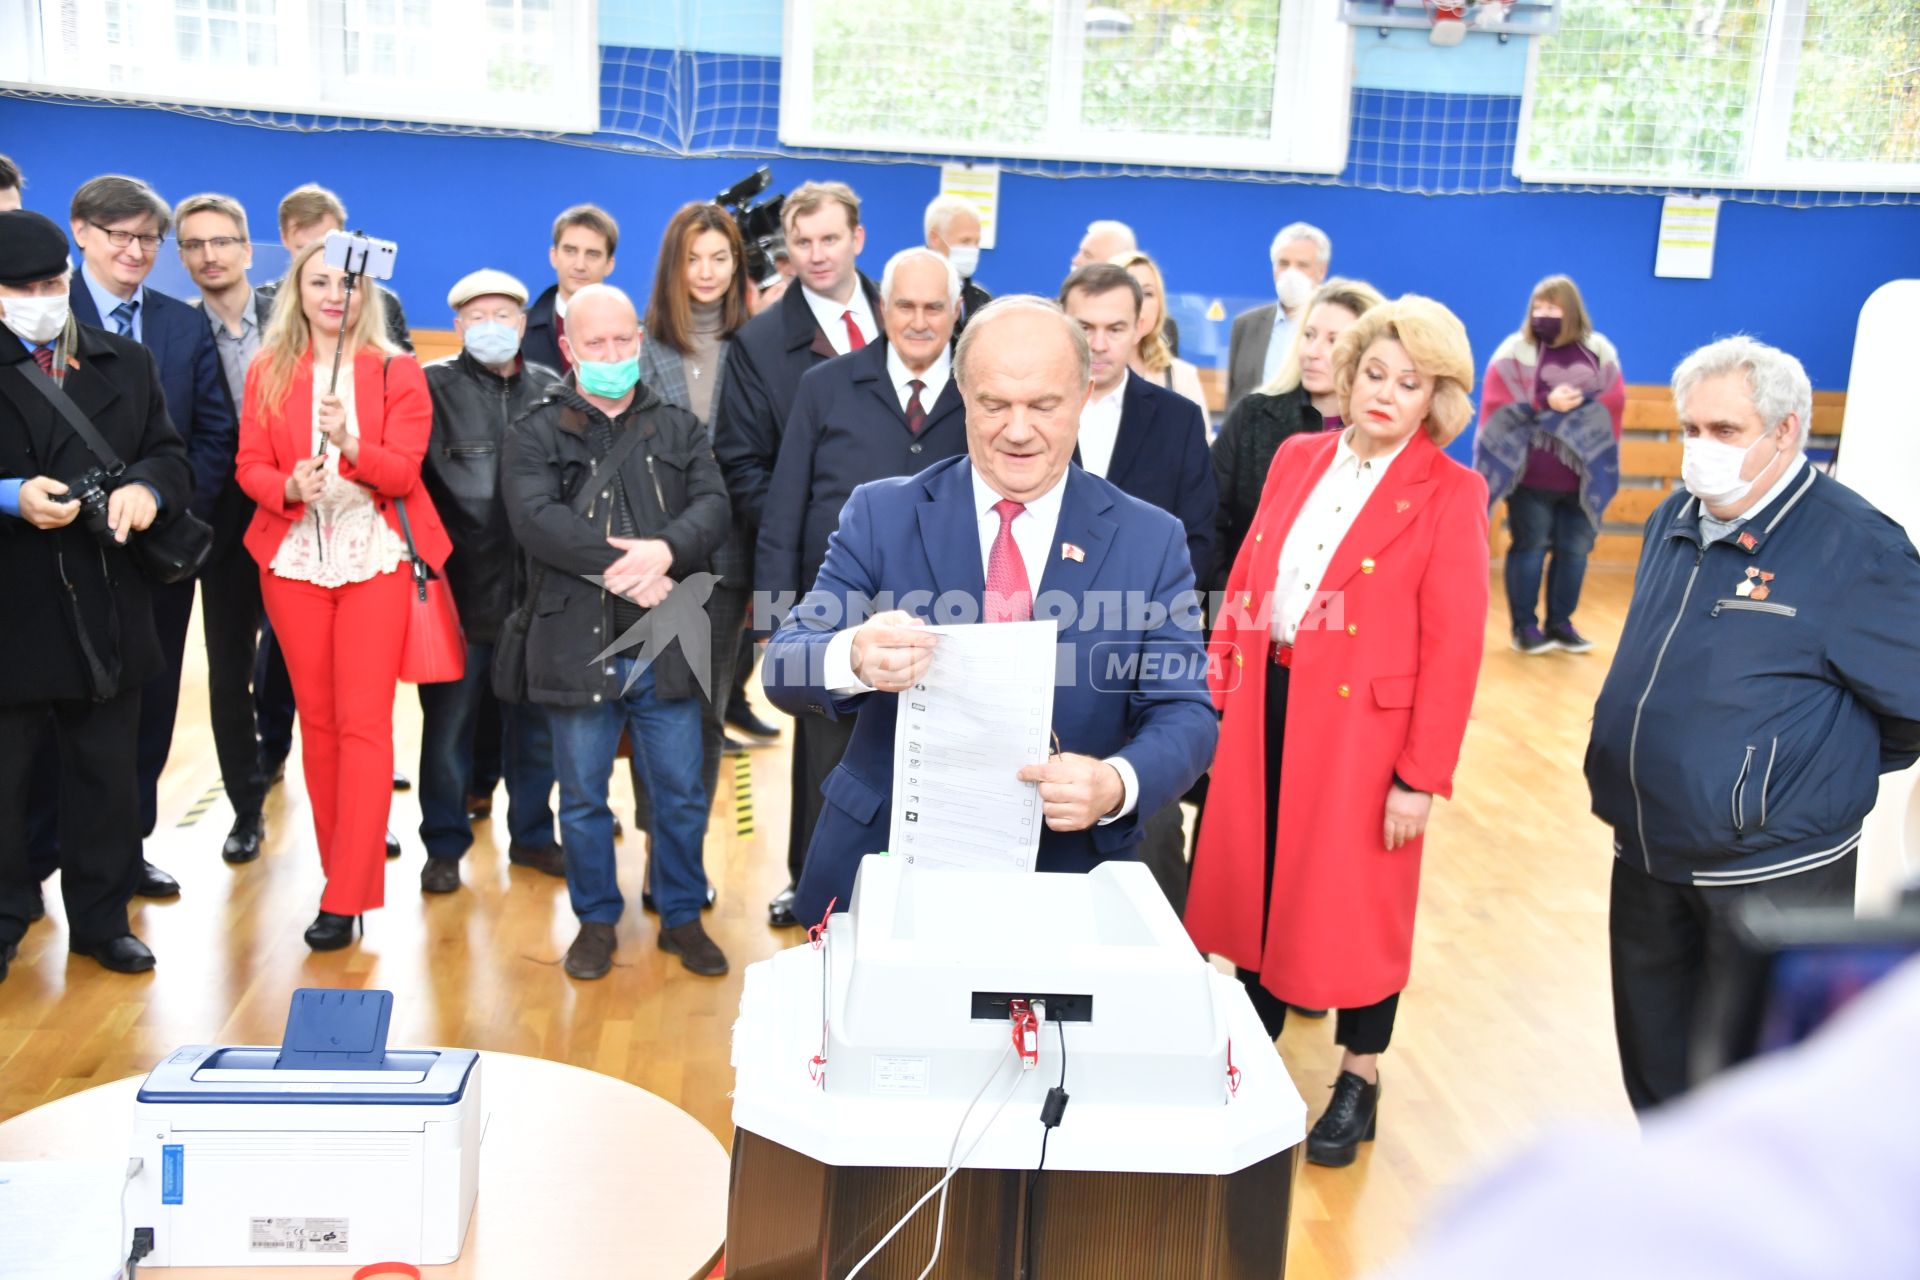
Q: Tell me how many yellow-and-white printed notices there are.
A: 2